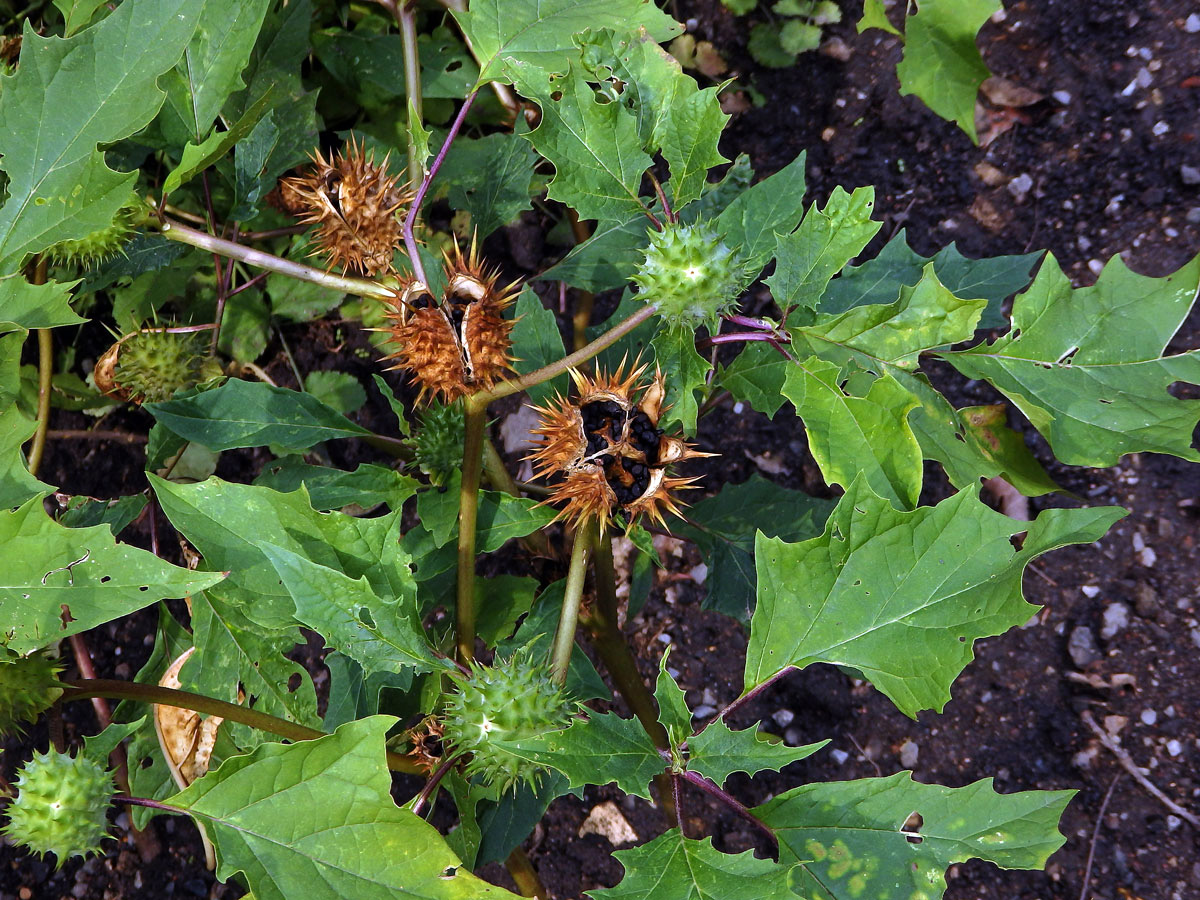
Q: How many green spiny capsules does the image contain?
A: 7